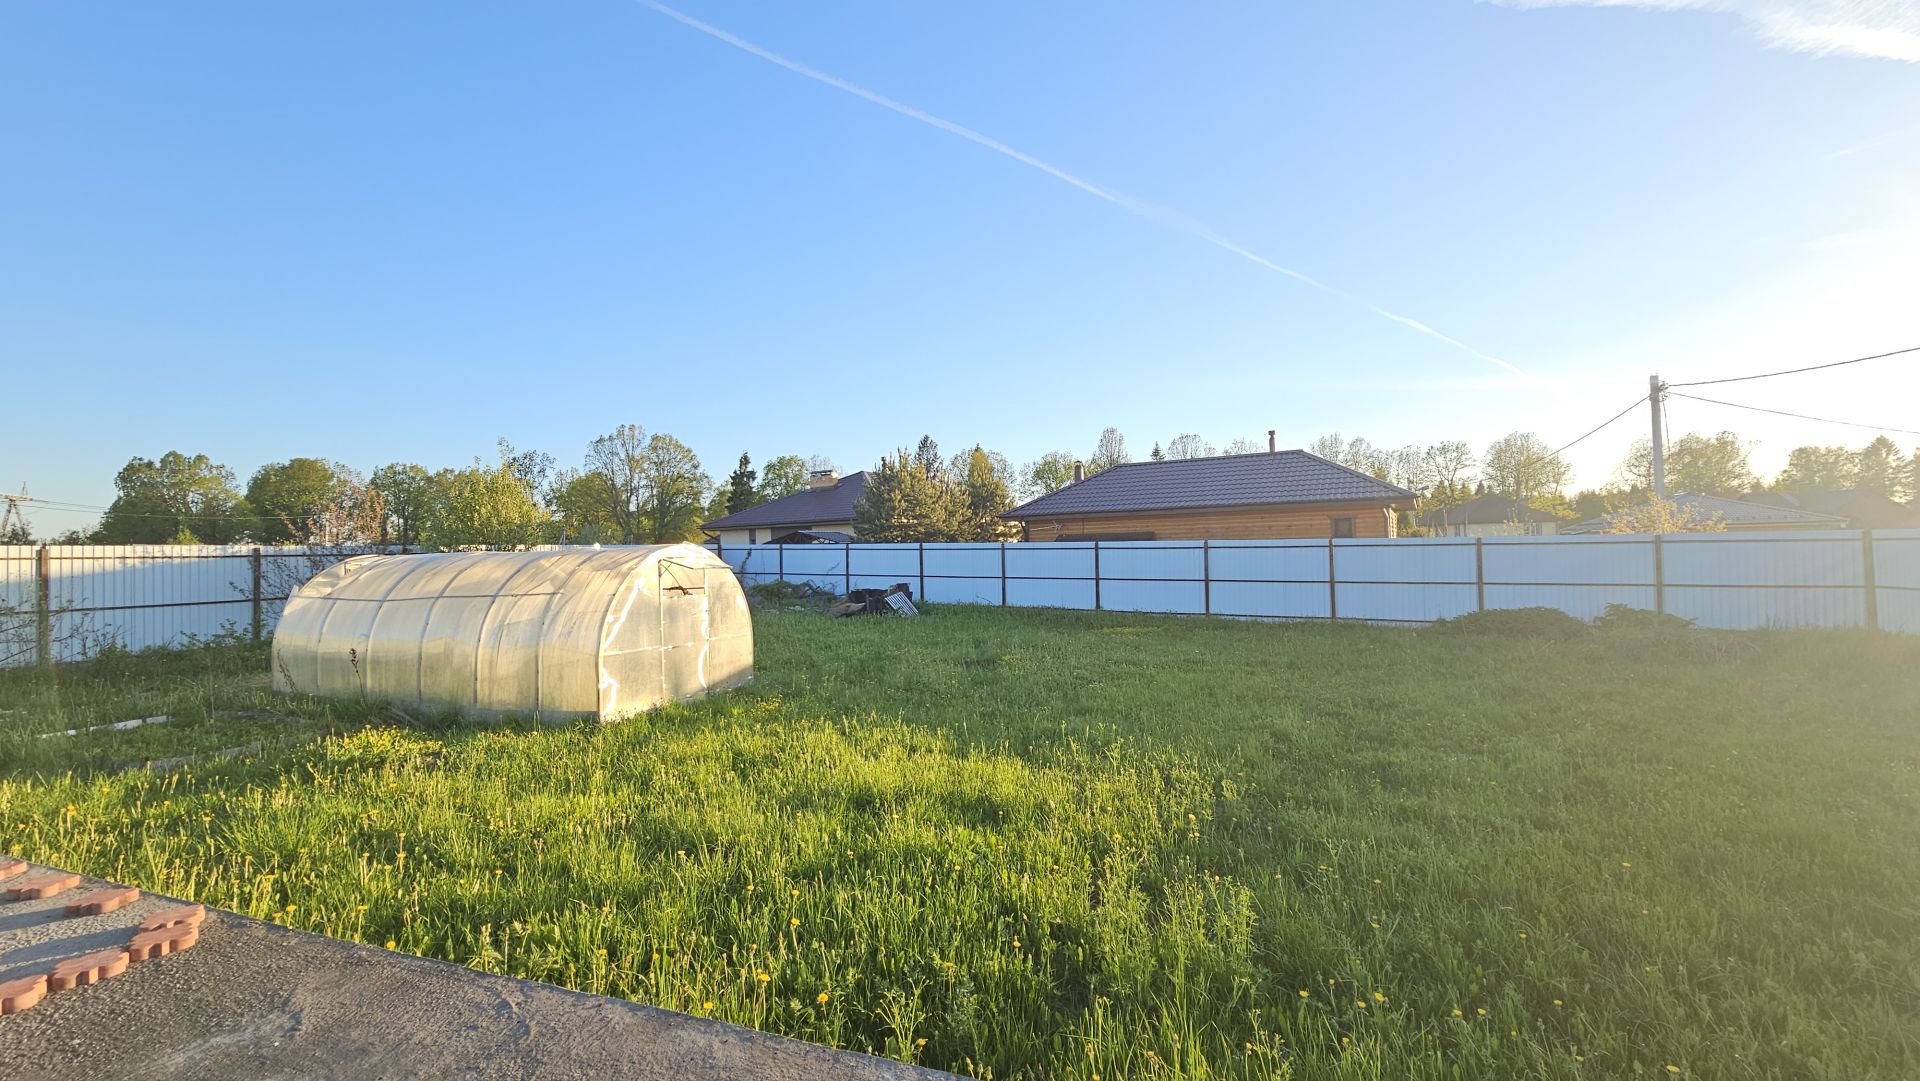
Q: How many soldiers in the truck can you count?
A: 0